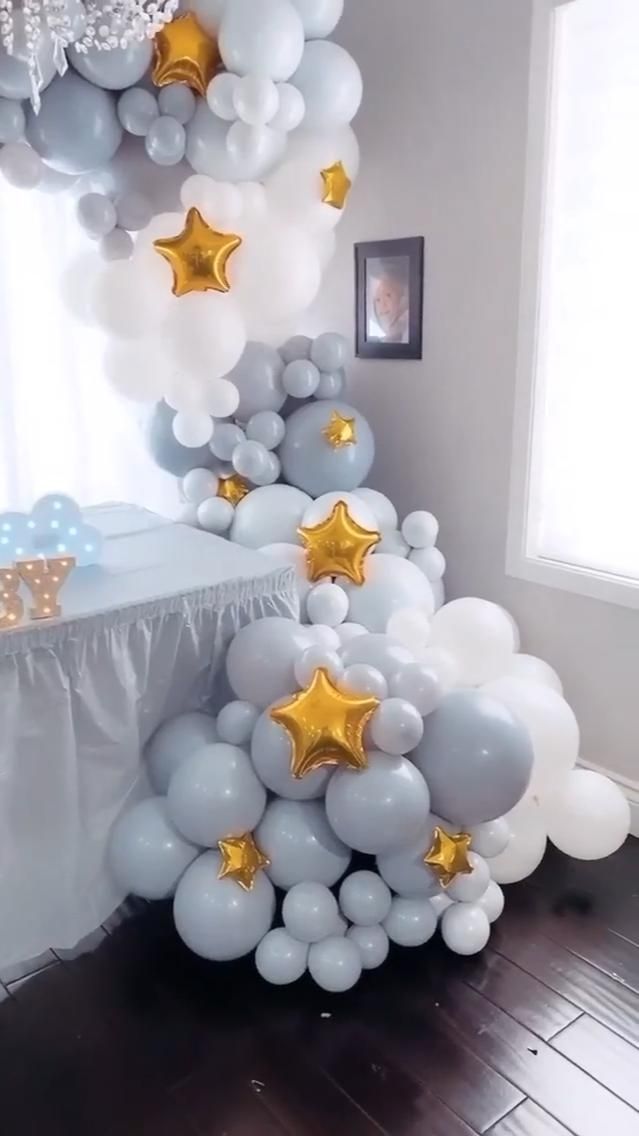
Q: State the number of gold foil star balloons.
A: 9